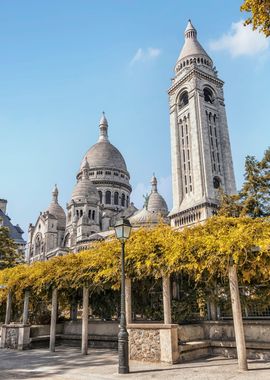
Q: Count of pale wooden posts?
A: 7